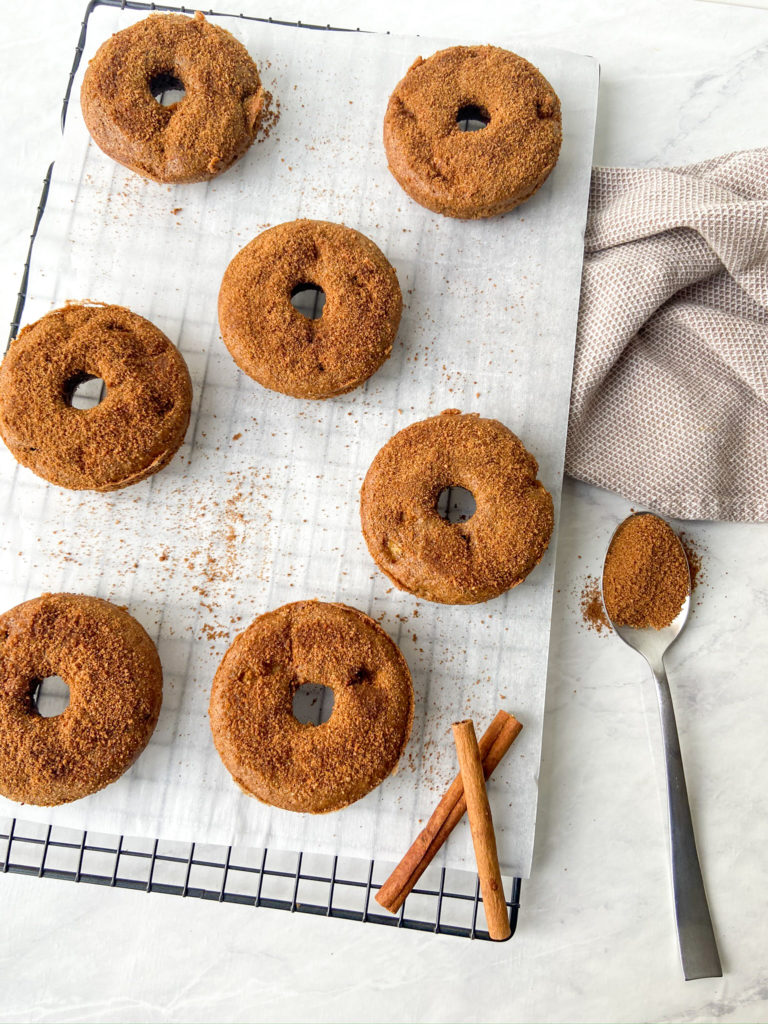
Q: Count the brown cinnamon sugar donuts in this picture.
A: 7